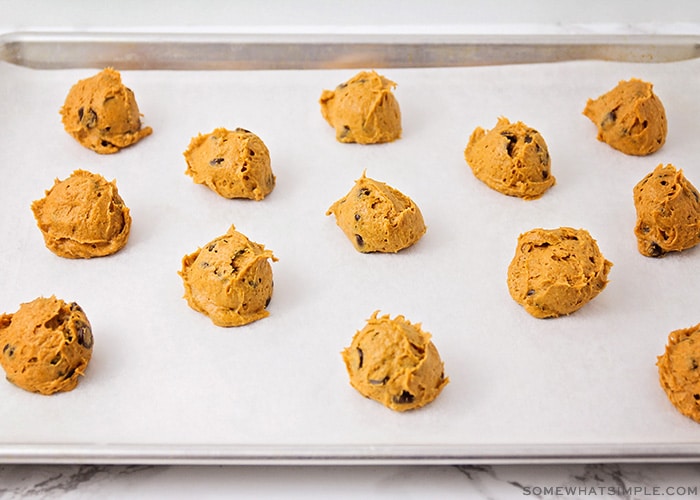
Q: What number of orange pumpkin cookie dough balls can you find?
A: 13